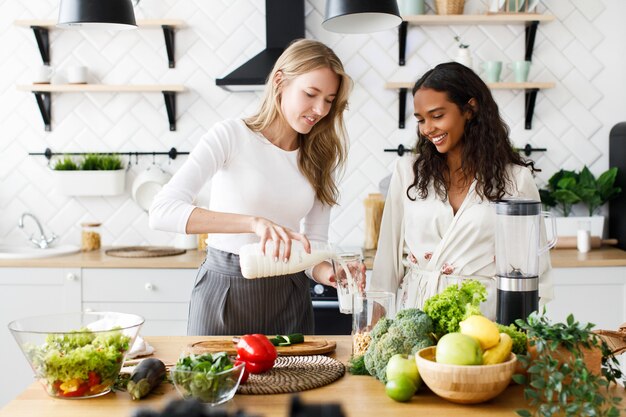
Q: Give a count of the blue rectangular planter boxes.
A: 0